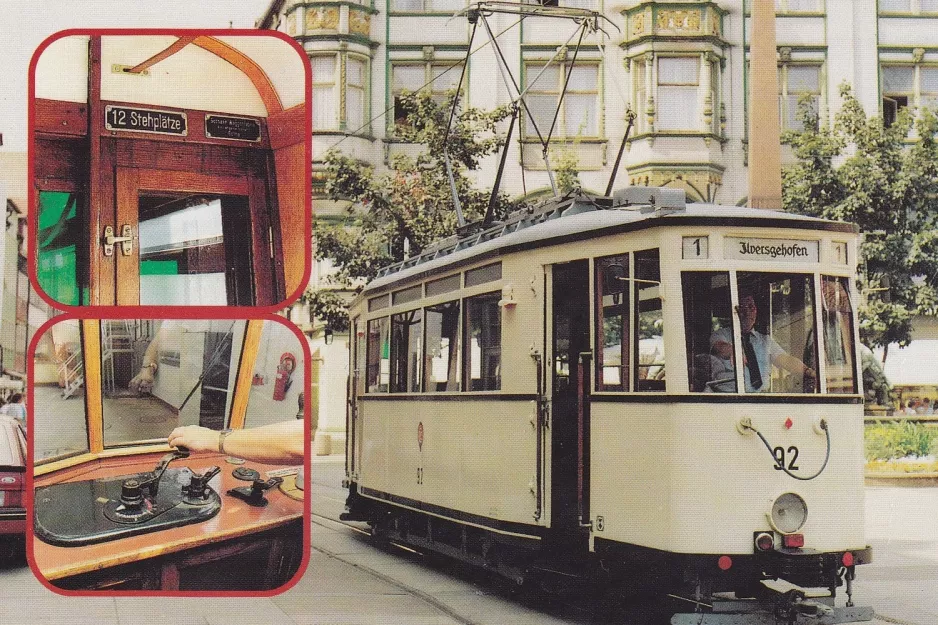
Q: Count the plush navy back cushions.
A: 0